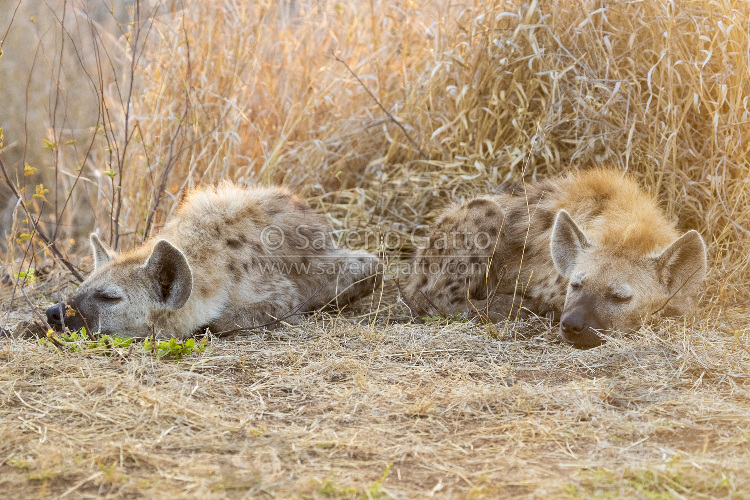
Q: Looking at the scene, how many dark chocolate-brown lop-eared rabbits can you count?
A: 0